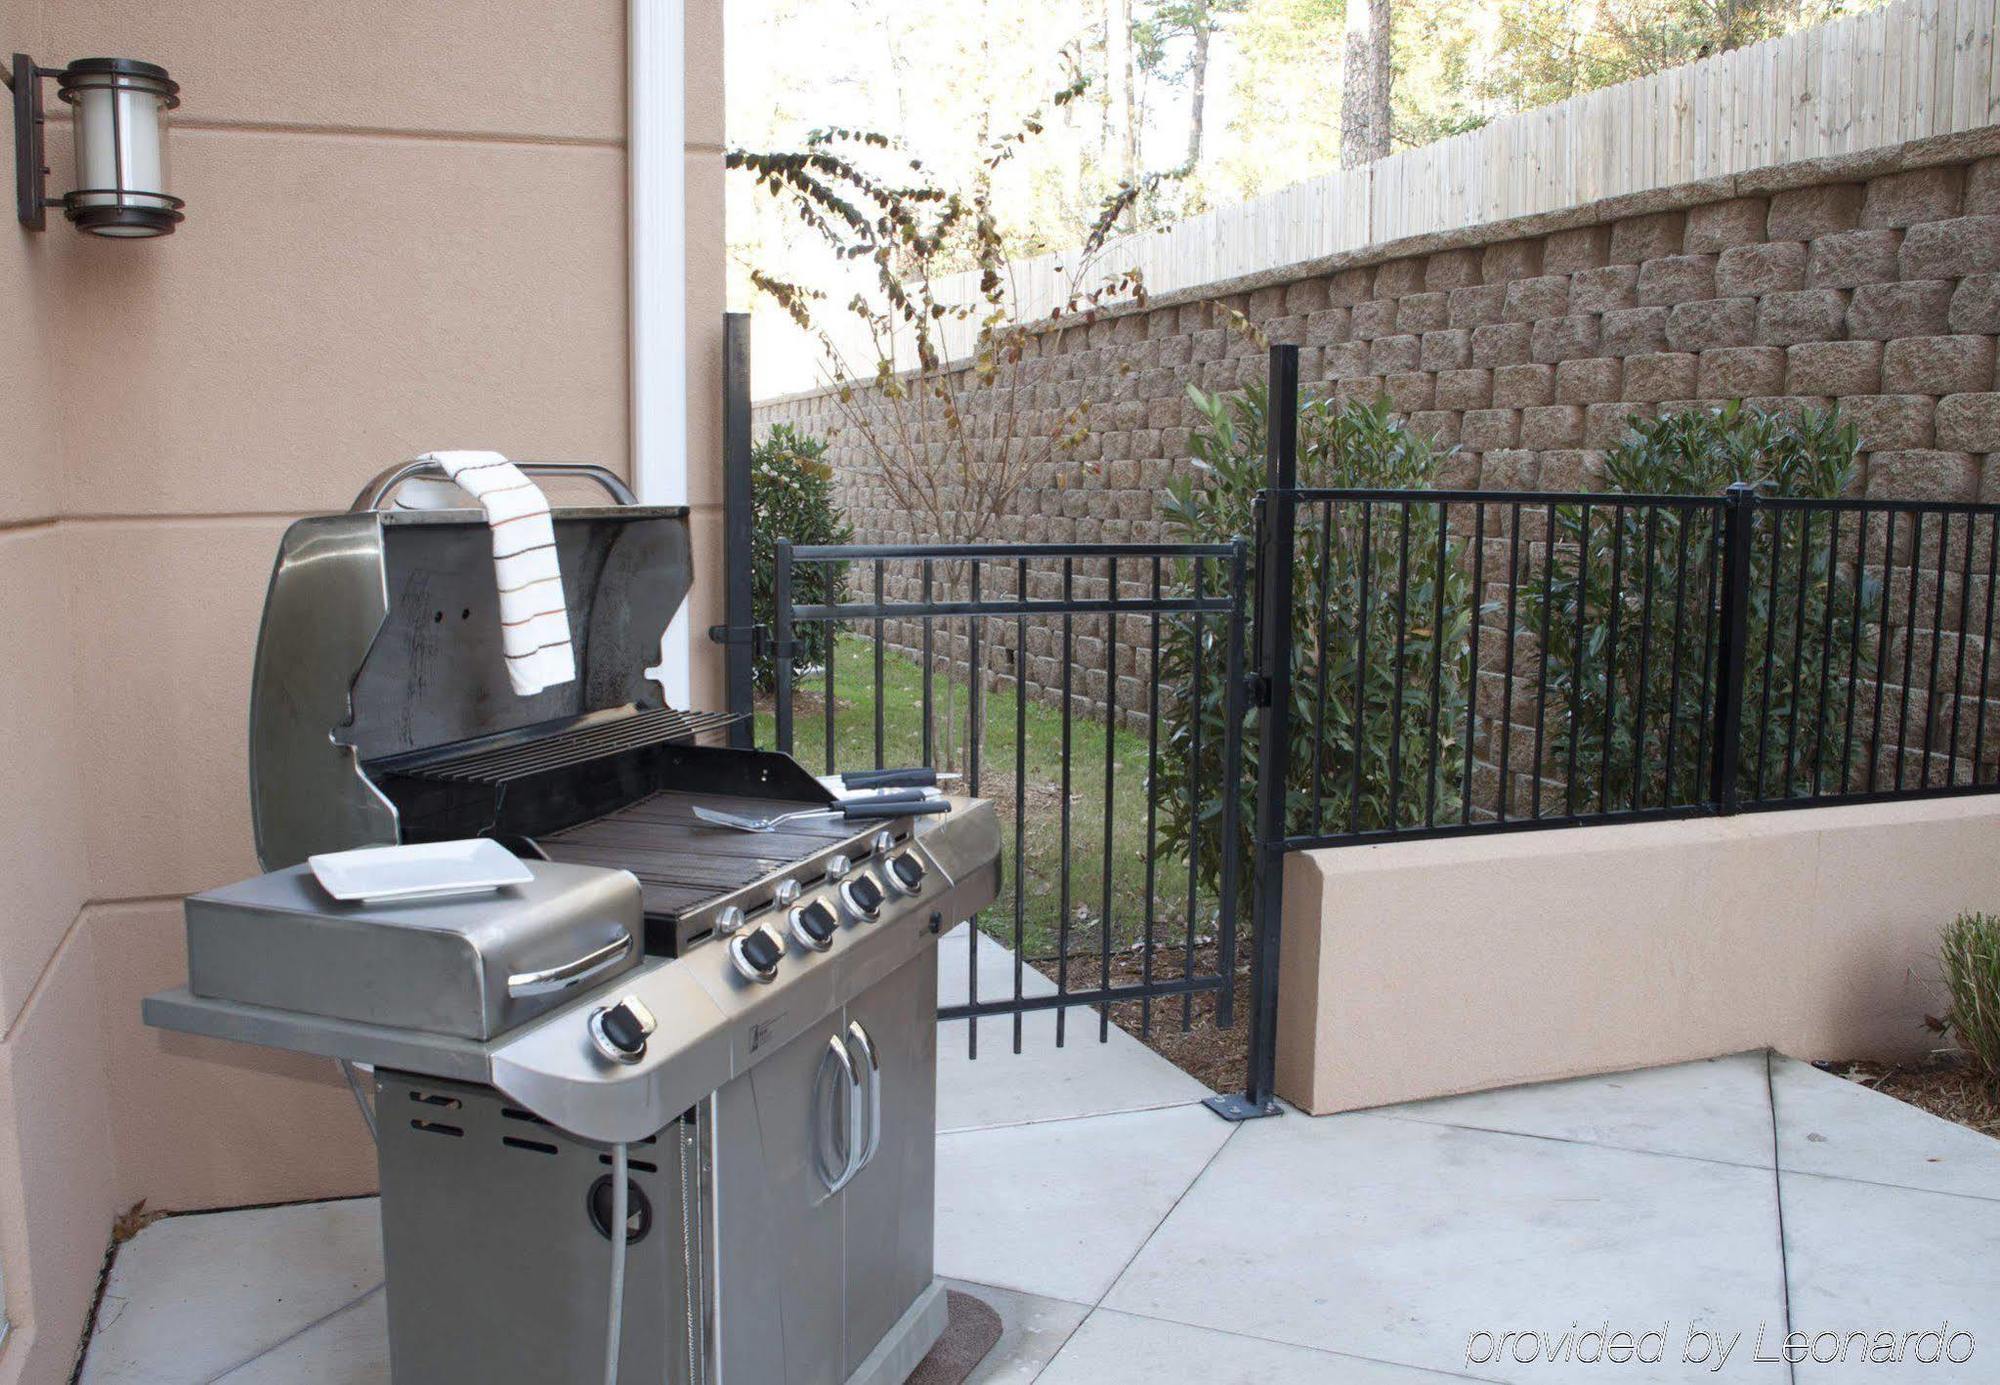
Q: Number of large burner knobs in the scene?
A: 5